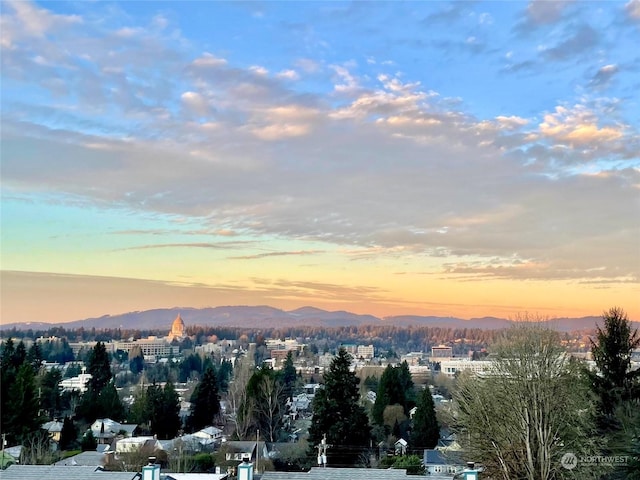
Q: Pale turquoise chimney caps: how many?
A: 3